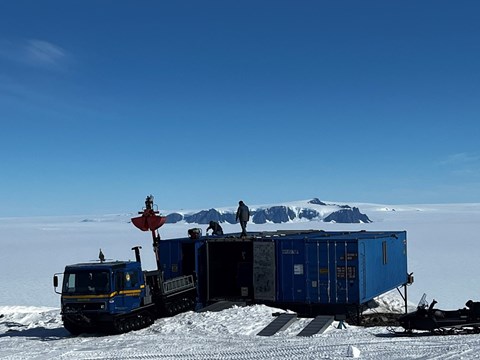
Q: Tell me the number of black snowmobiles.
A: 1